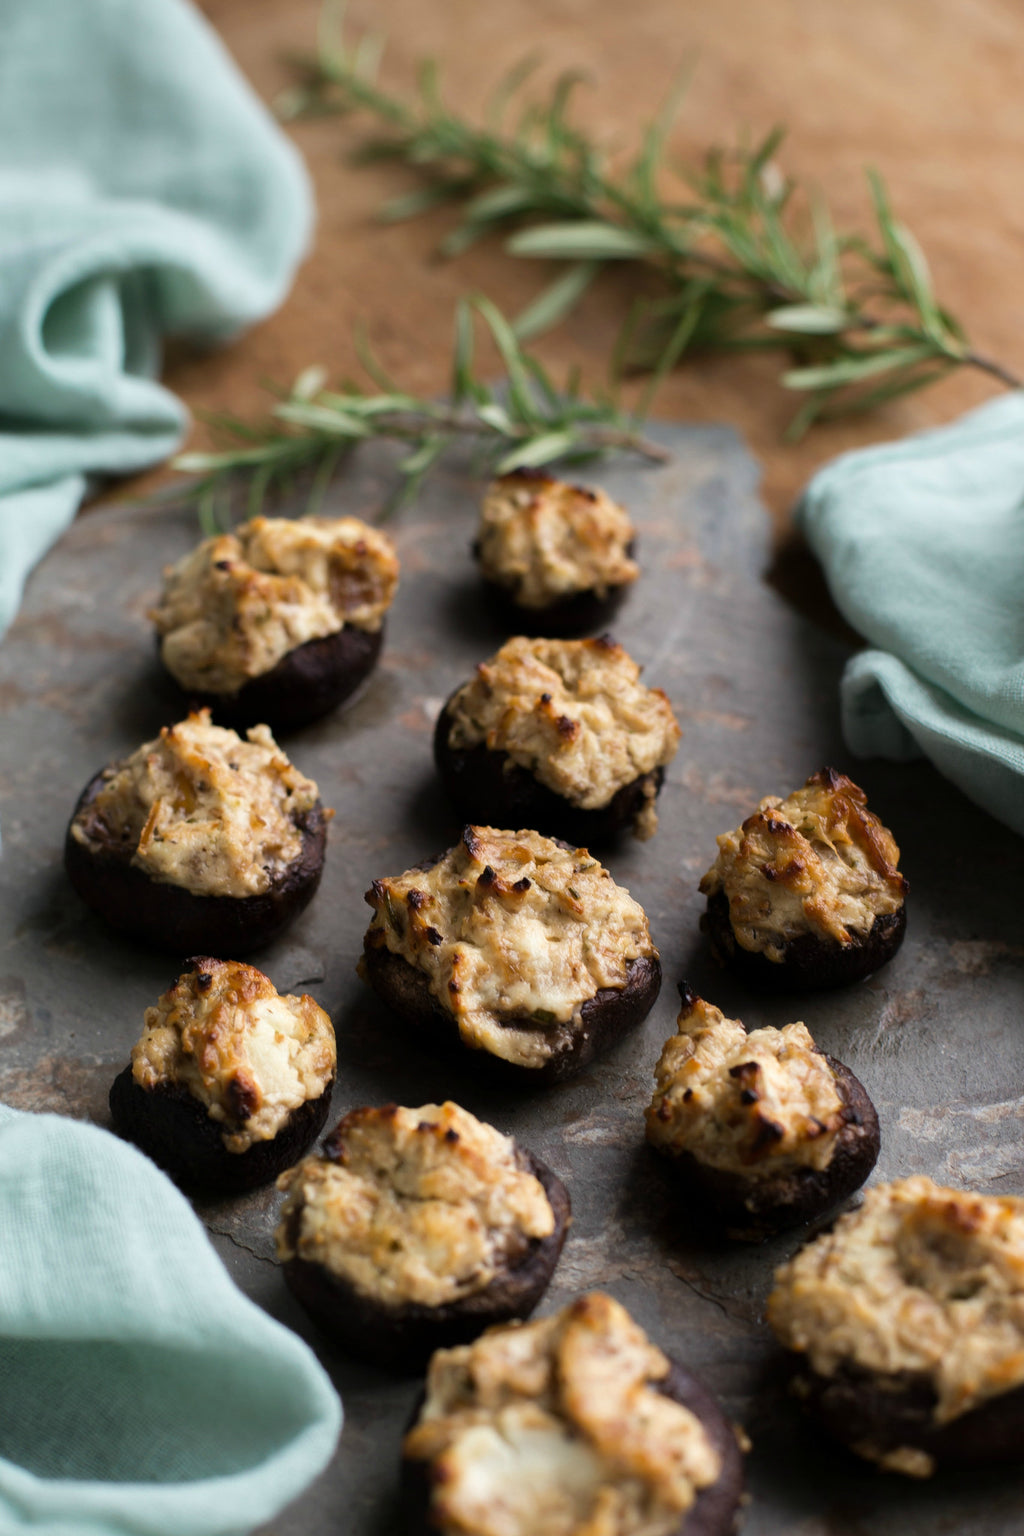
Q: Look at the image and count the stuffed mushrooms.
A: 11